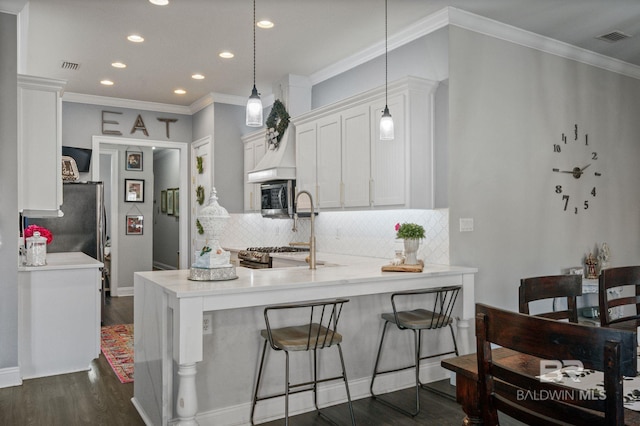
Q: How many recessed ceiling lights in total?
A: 8